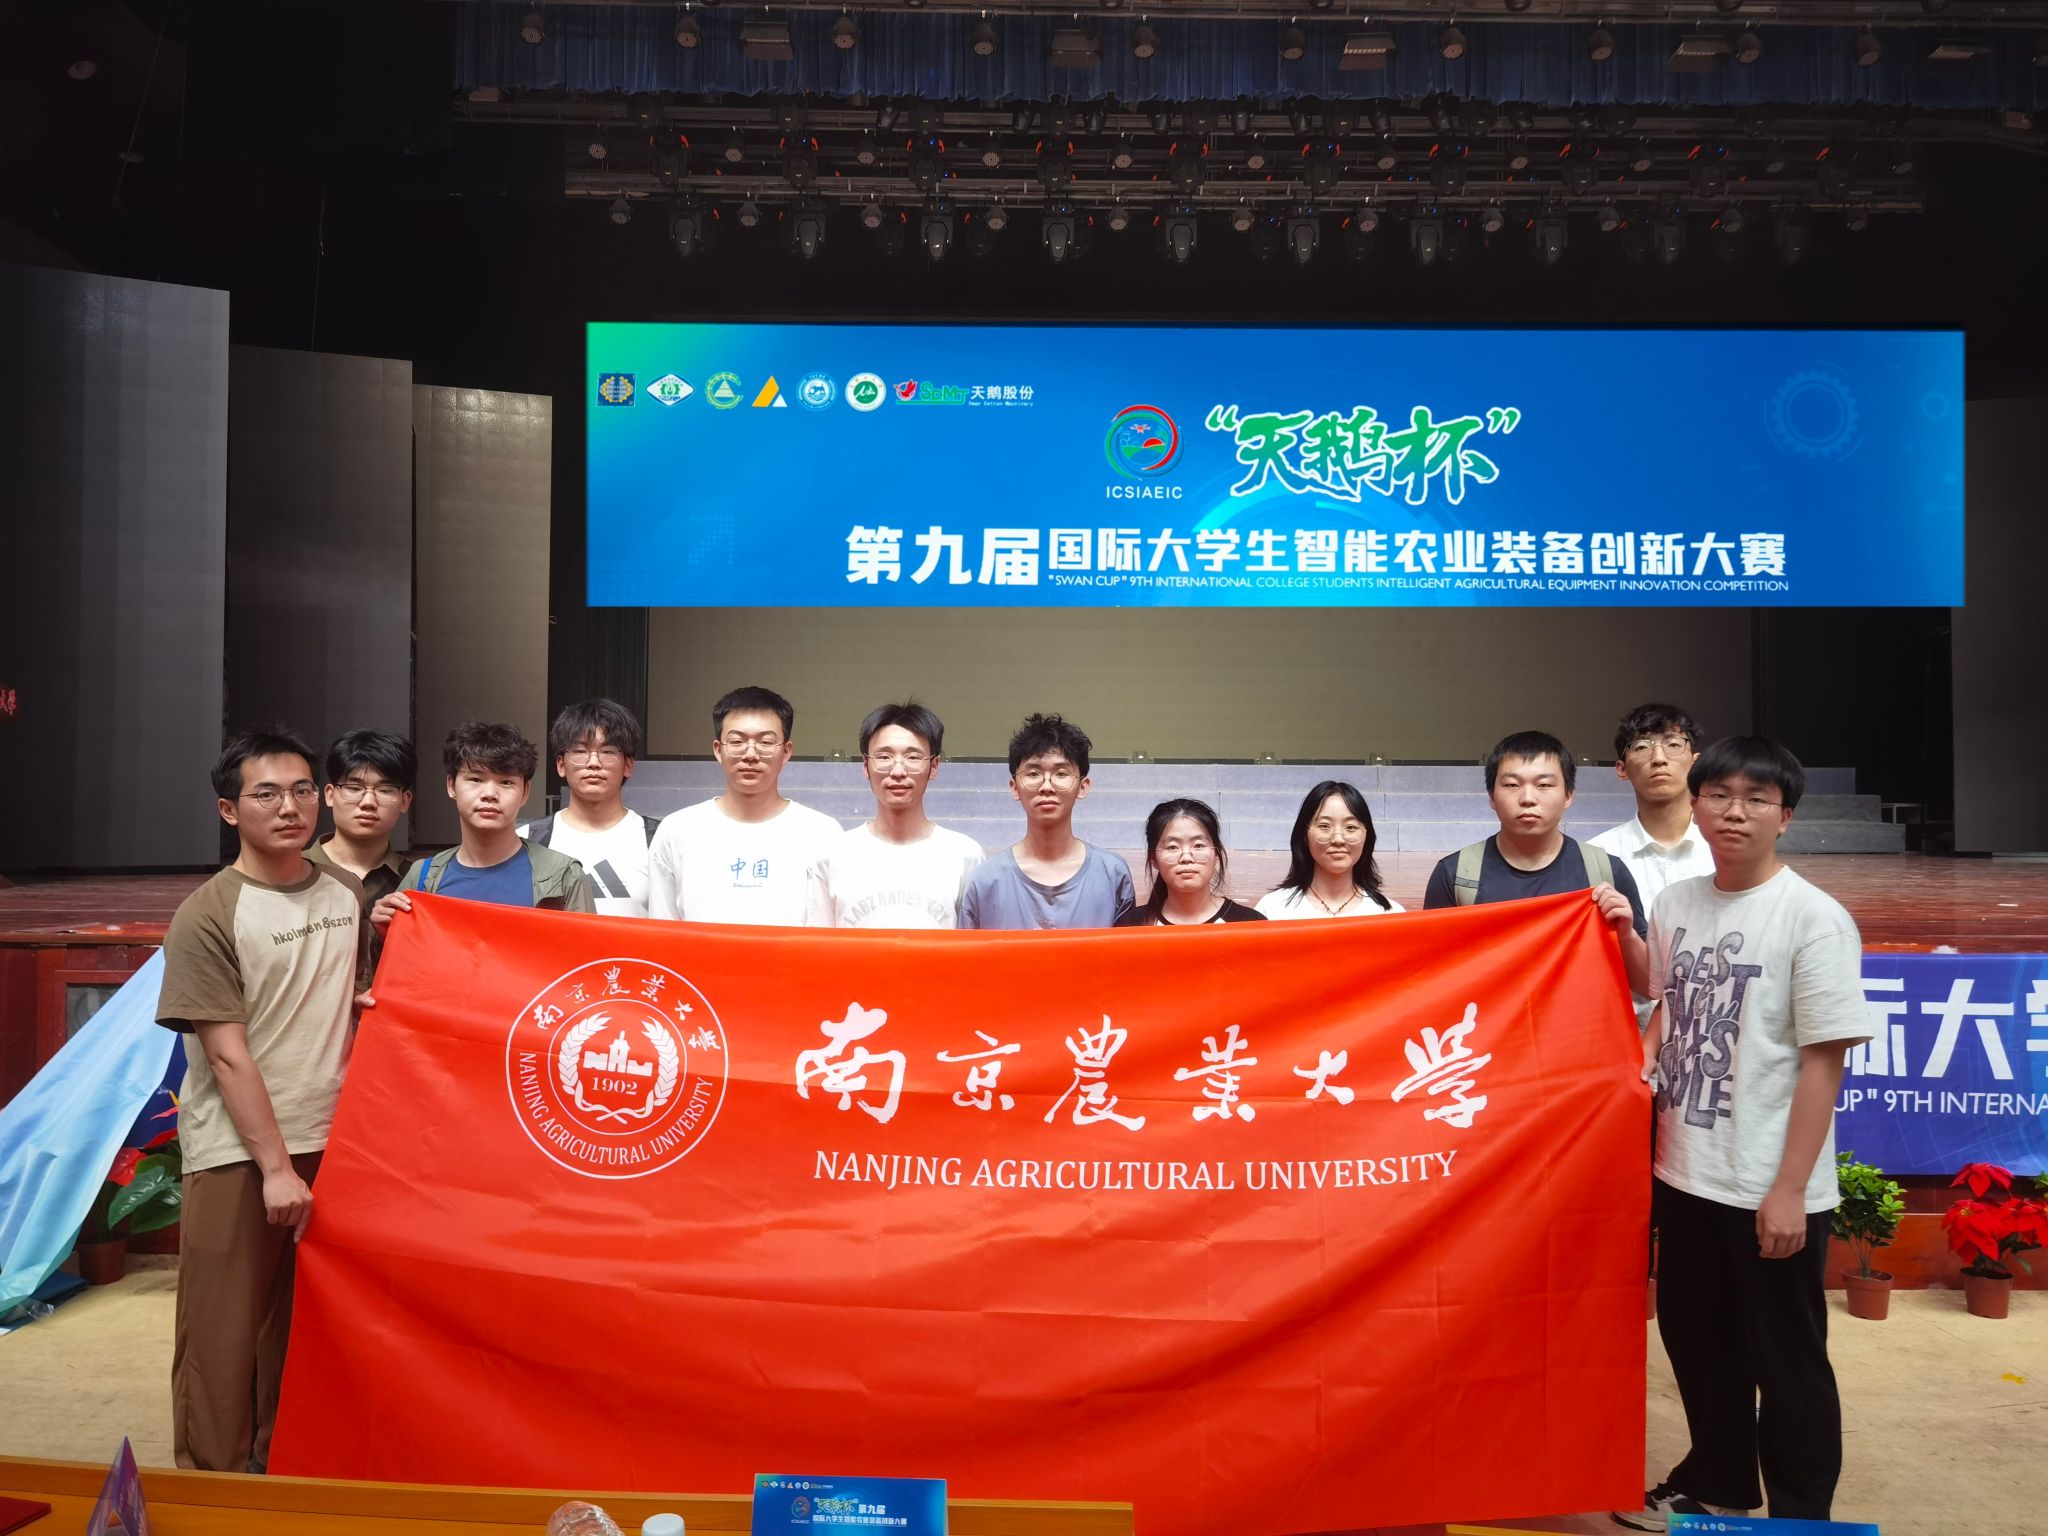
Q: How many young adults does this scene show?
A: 12